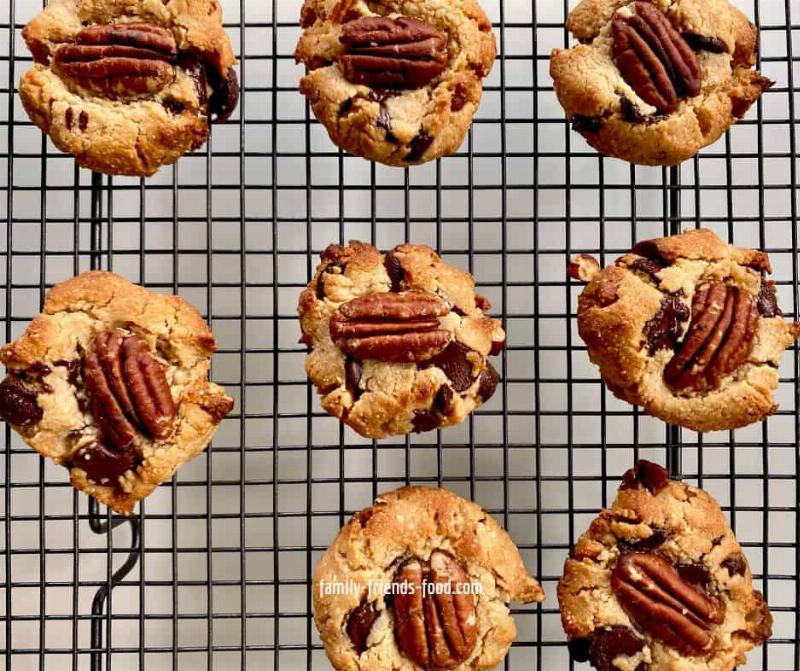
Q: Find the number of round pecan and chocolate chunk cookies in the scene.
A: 8